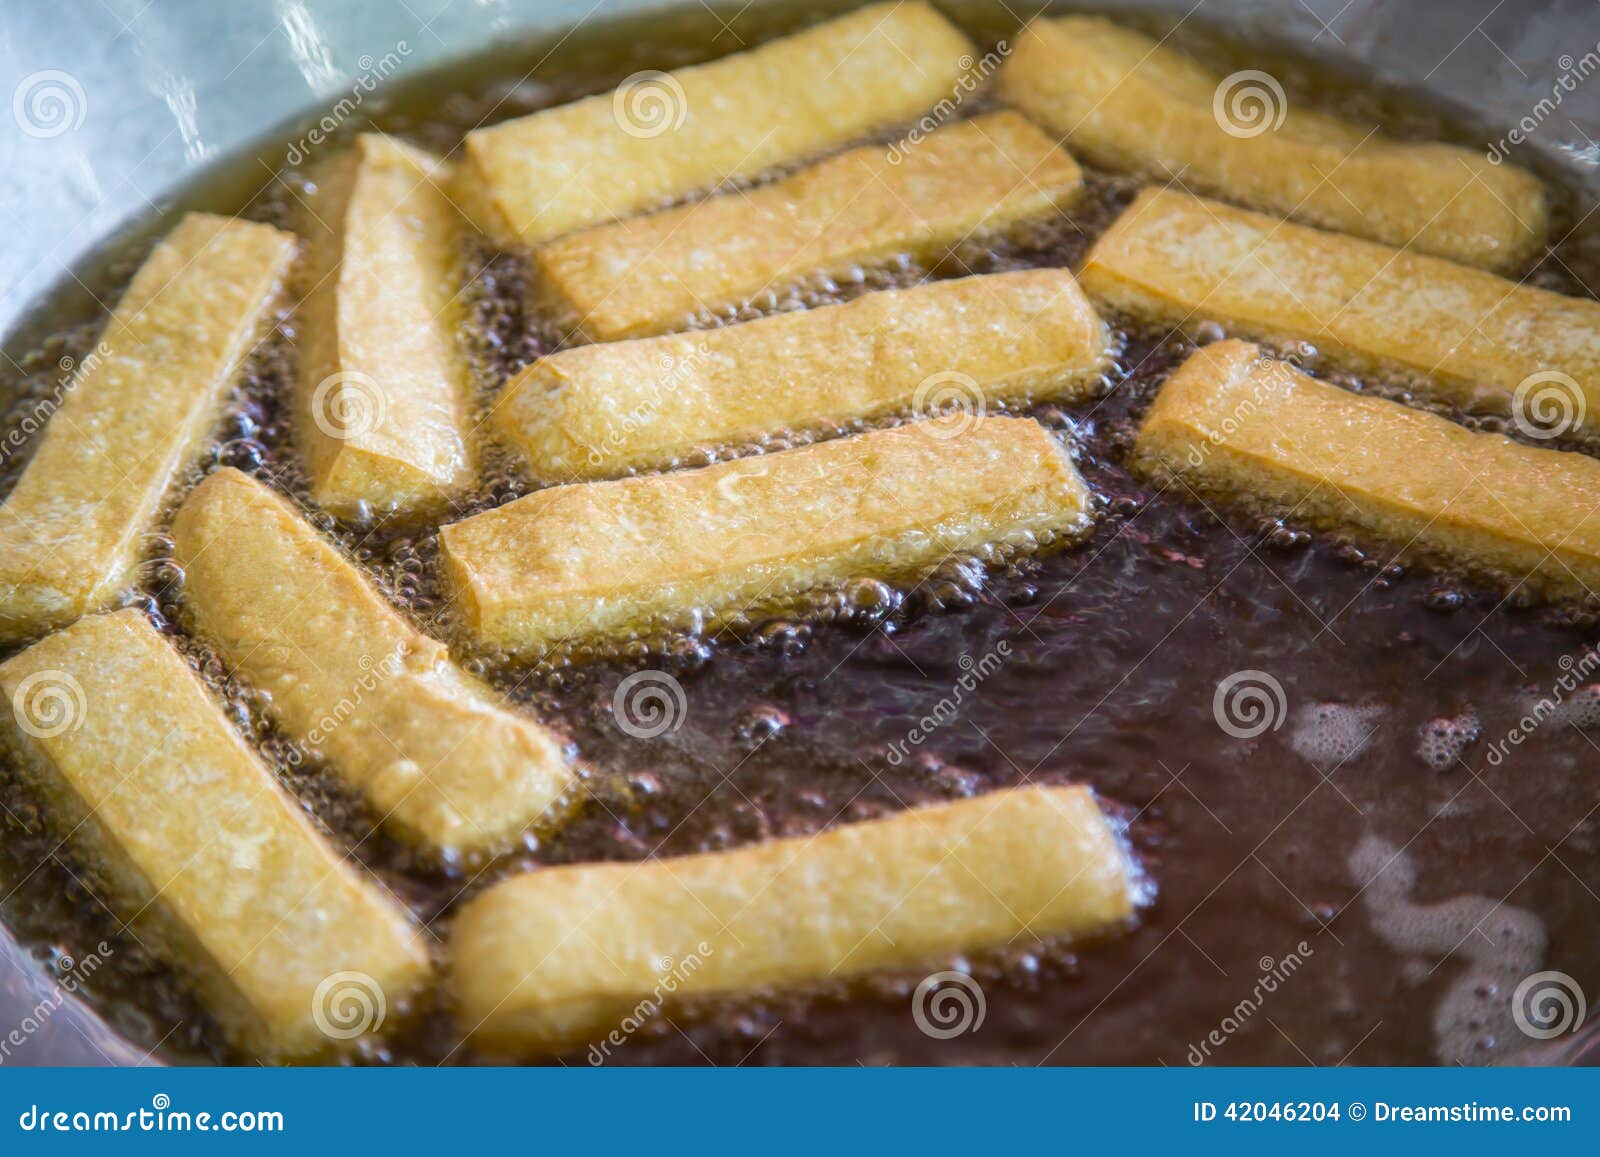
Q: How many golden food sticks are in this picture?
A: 12